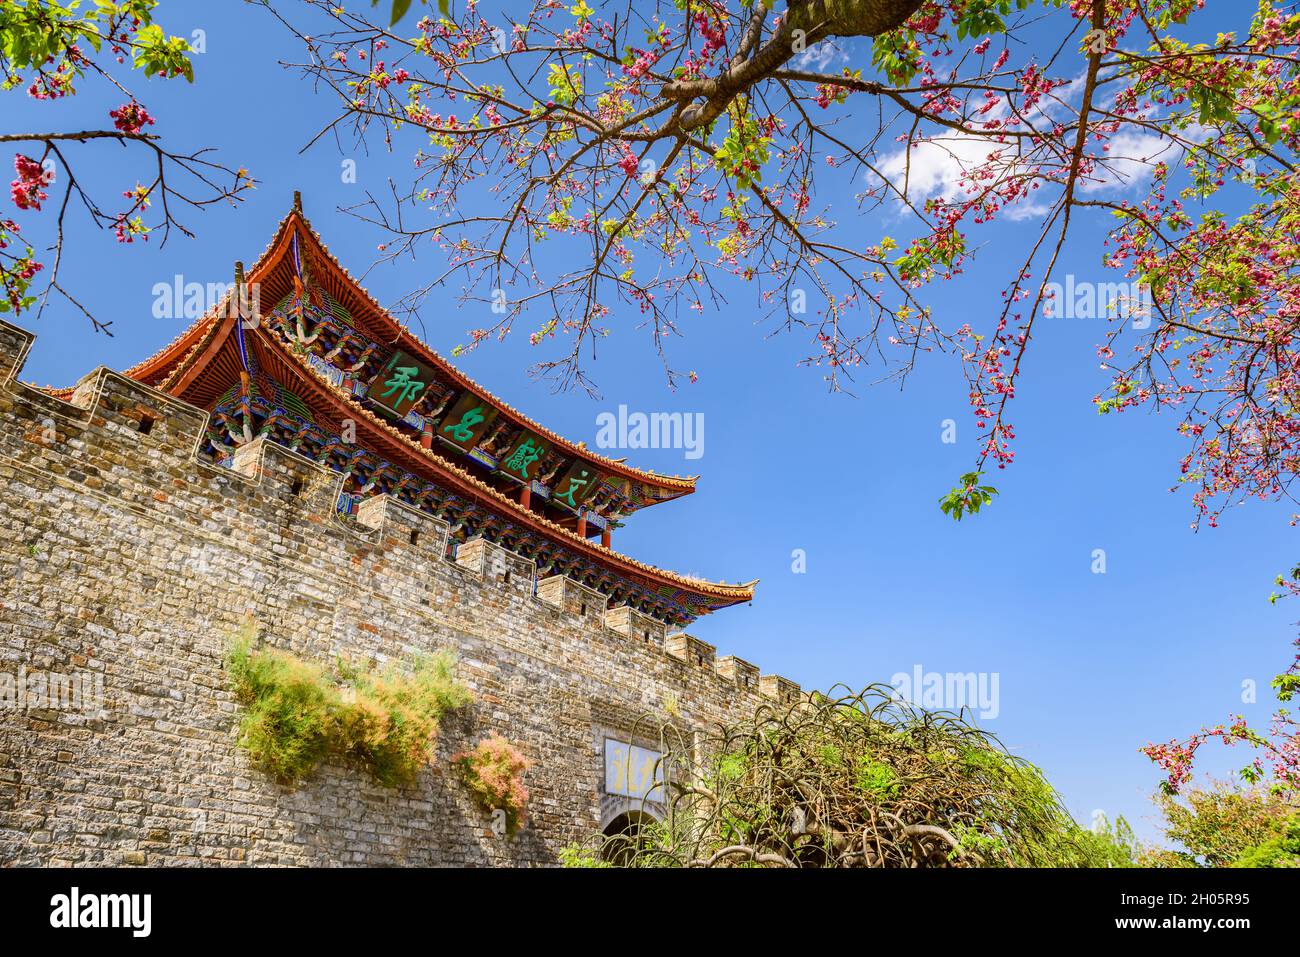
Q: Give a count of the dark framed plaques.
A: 4